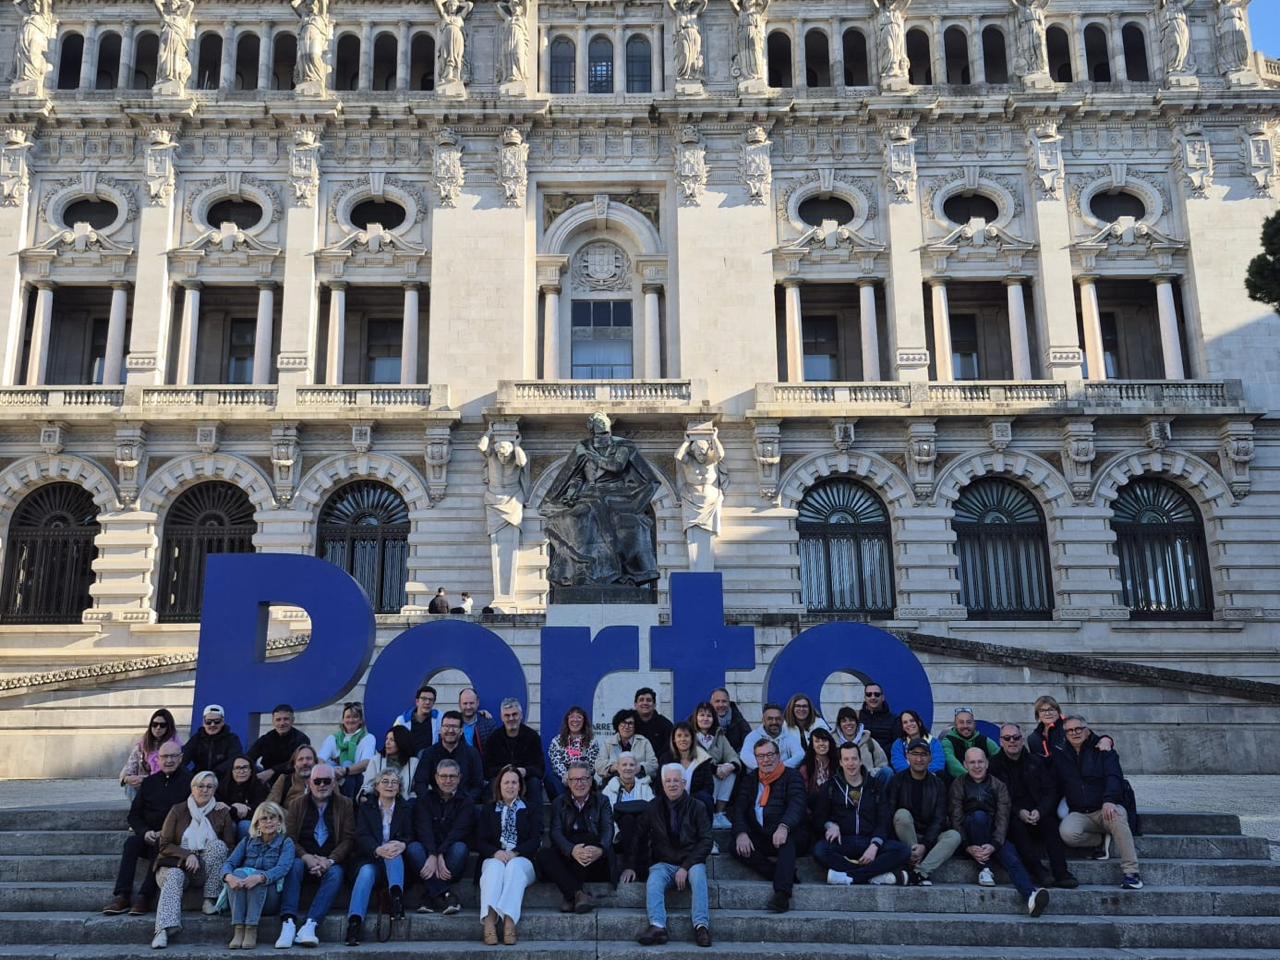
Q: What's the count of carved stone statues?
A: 13